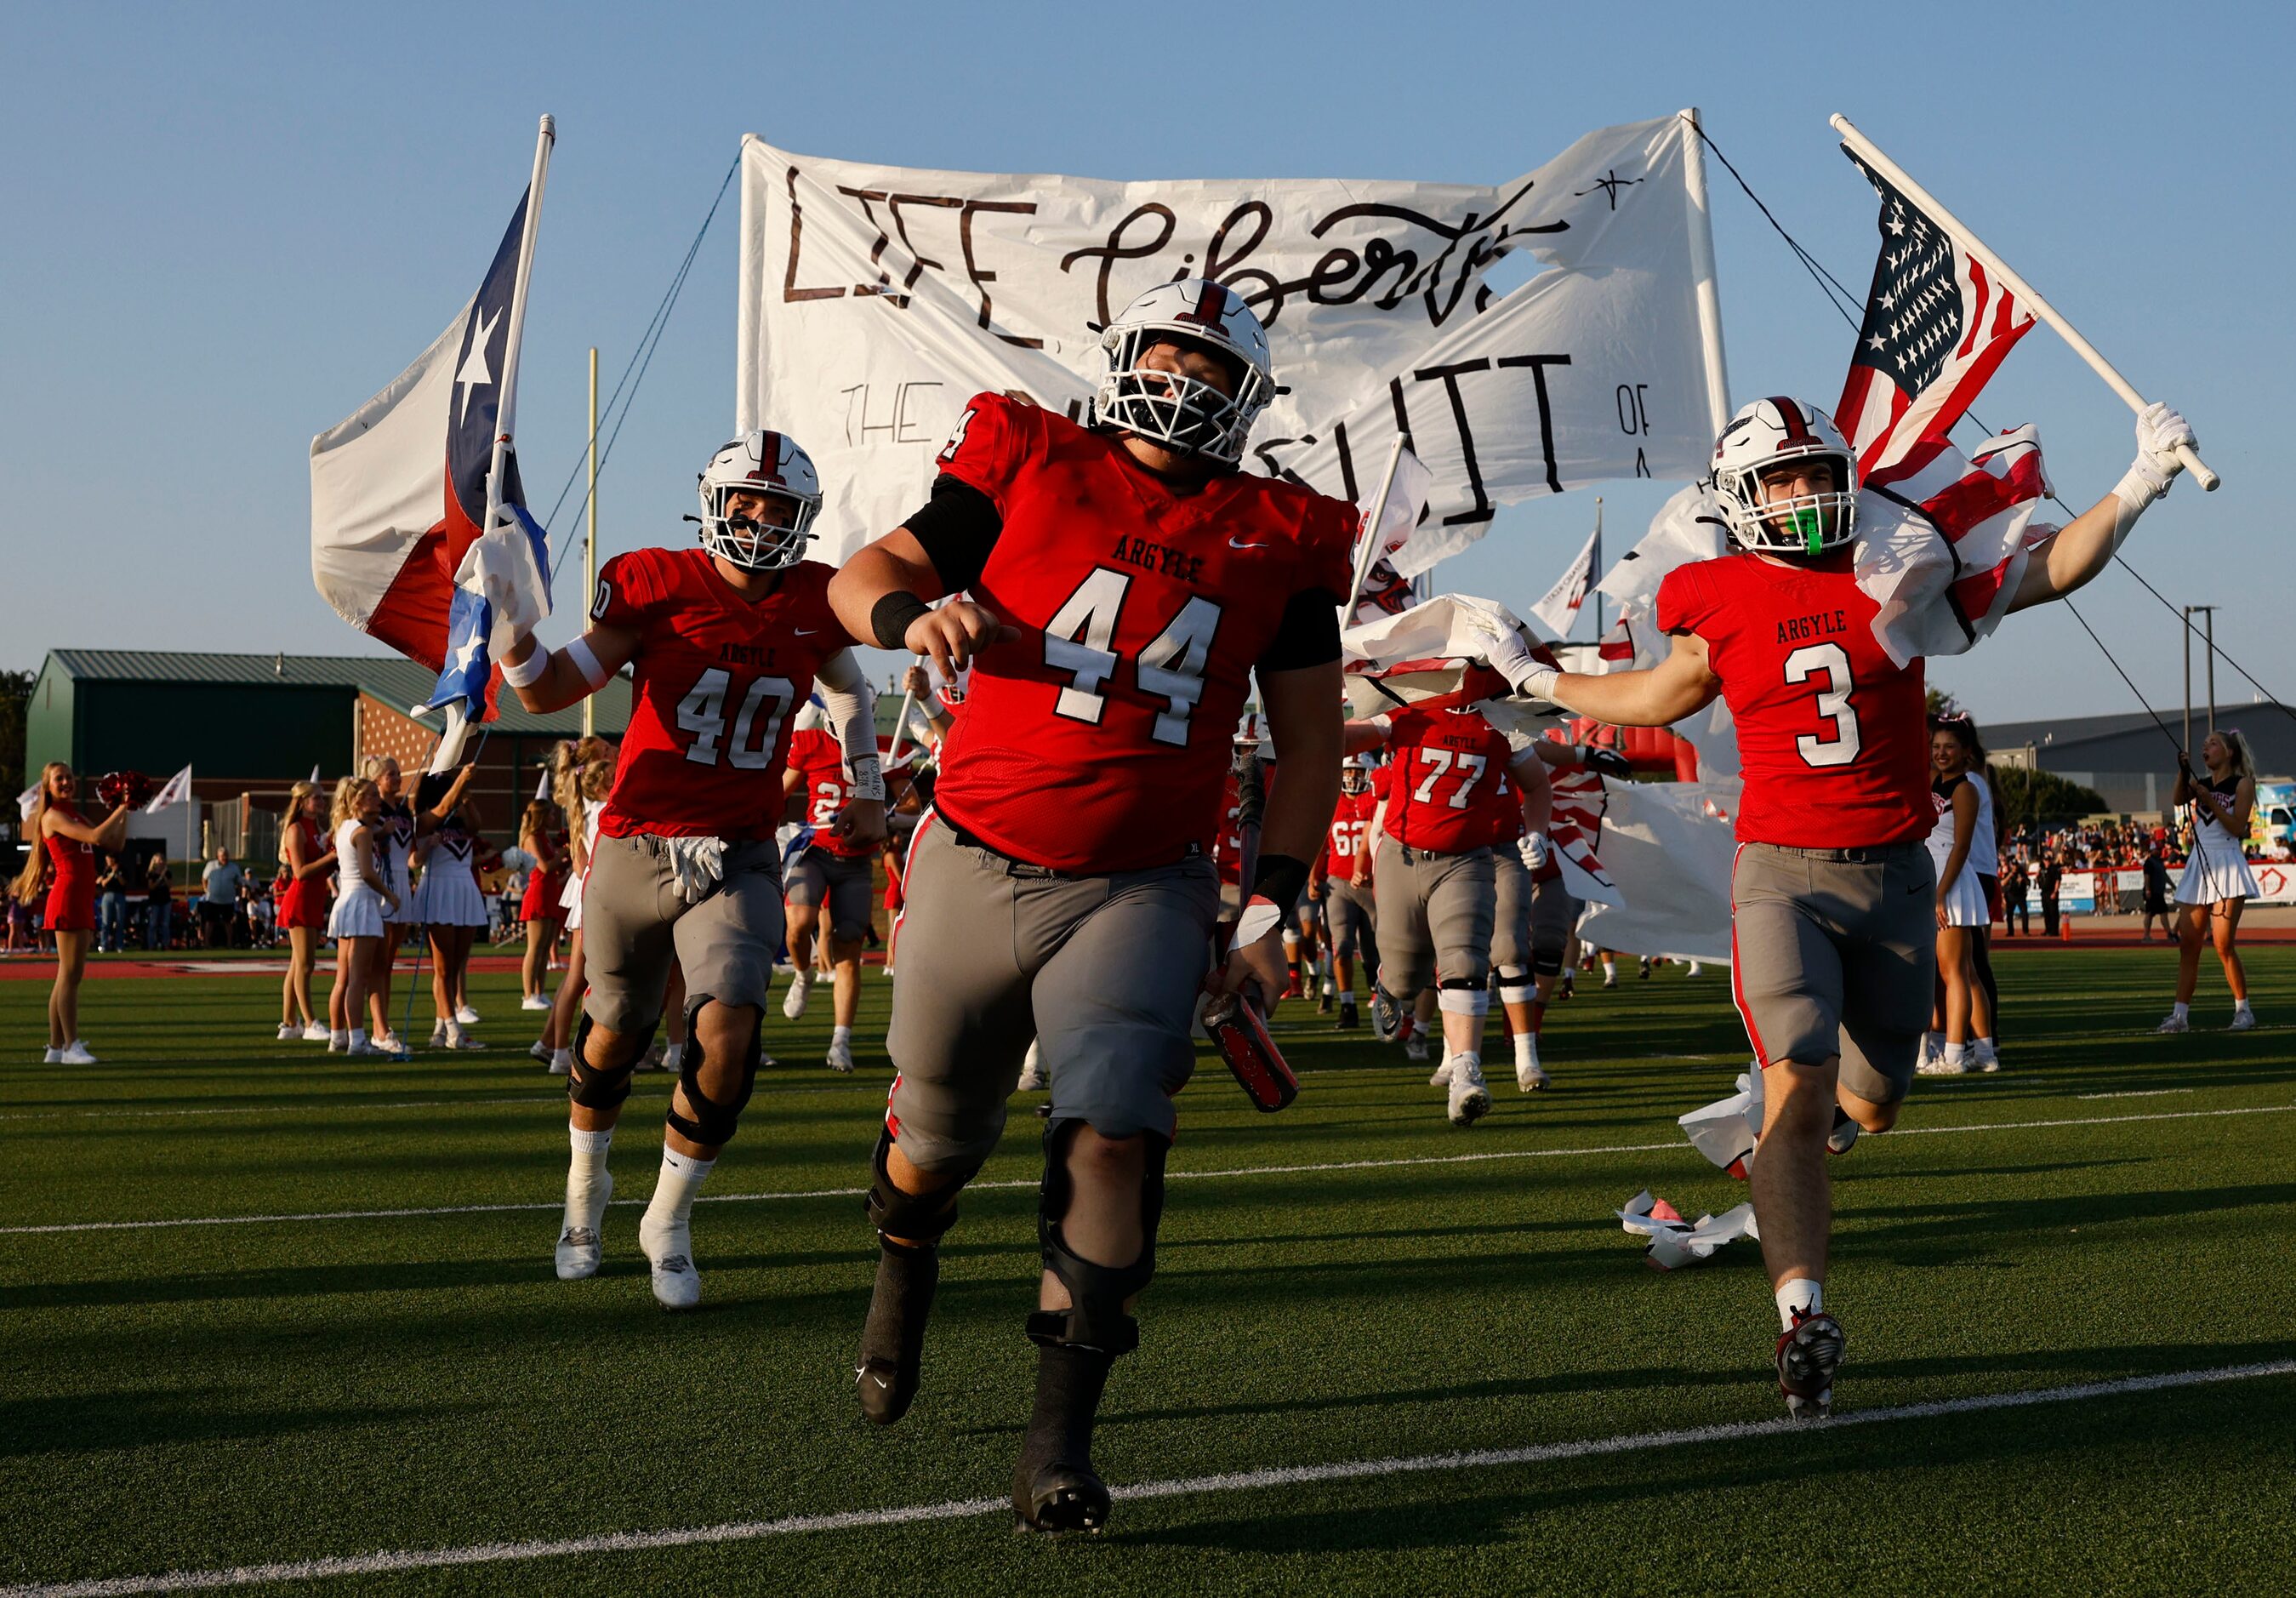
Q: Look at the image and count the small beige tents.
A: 0